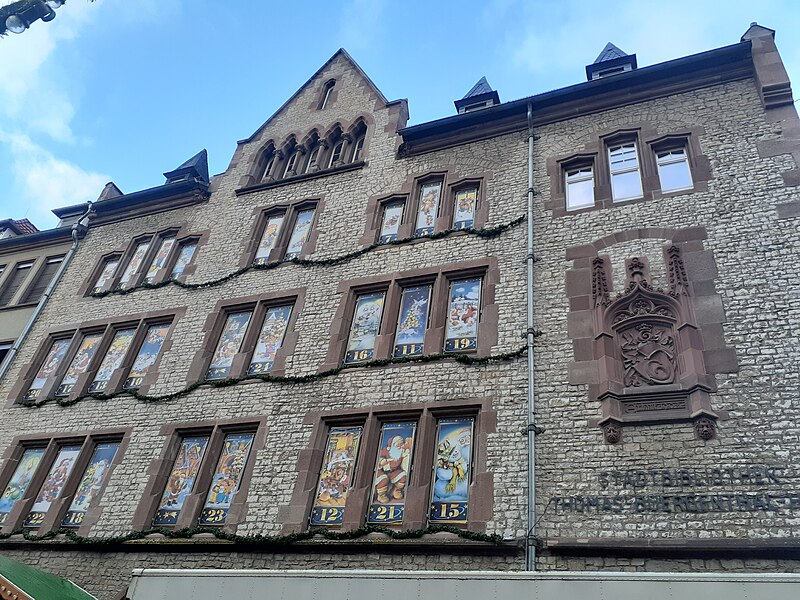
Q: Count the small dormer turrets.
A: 3